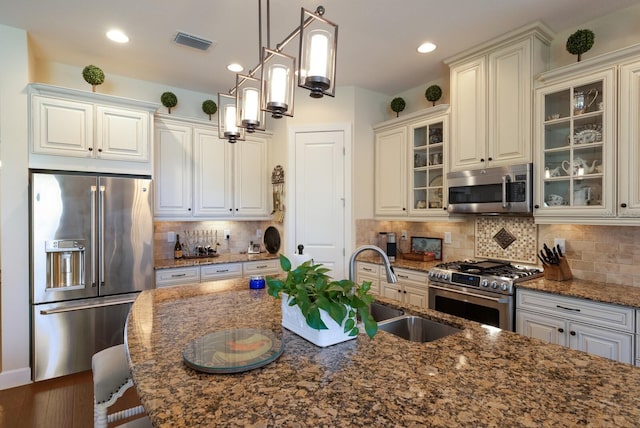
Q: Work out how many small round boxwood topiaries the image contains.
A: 6